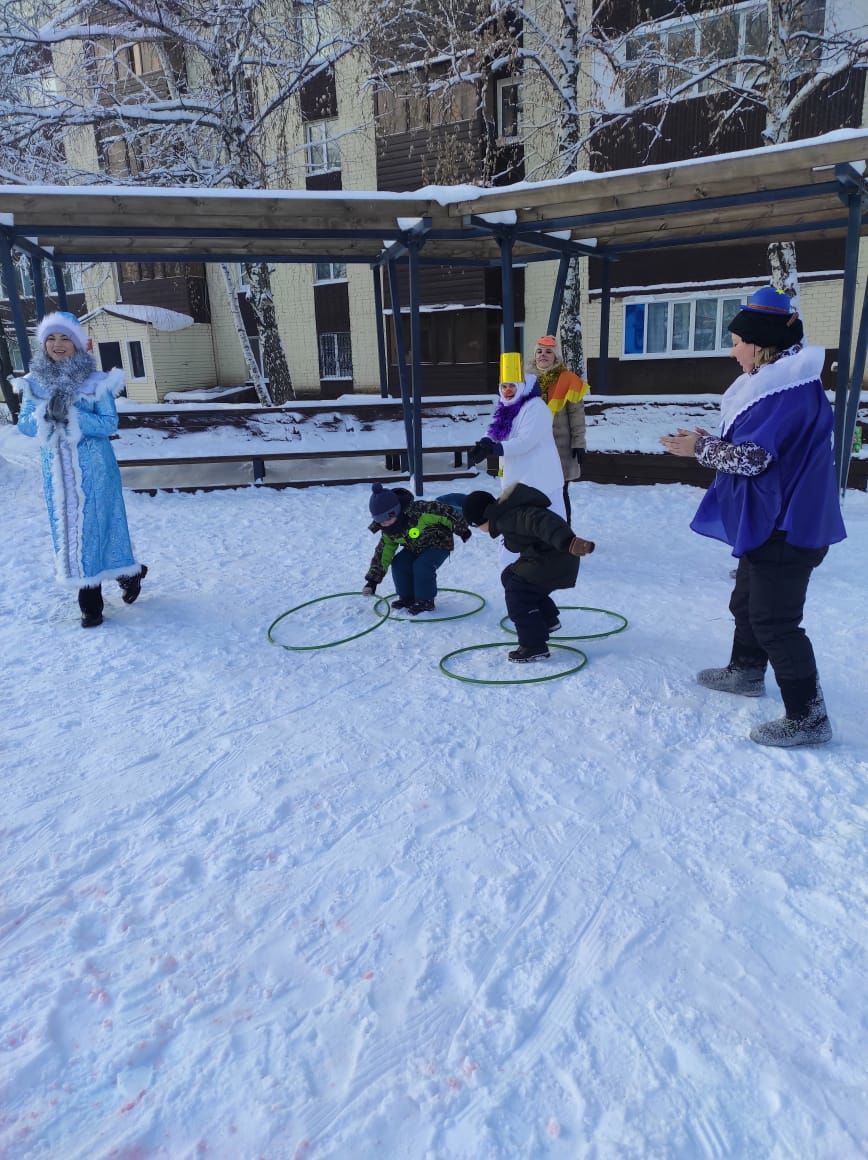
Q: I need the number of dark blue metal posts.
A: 11